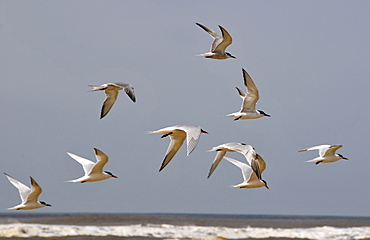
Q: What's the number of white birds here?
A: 9